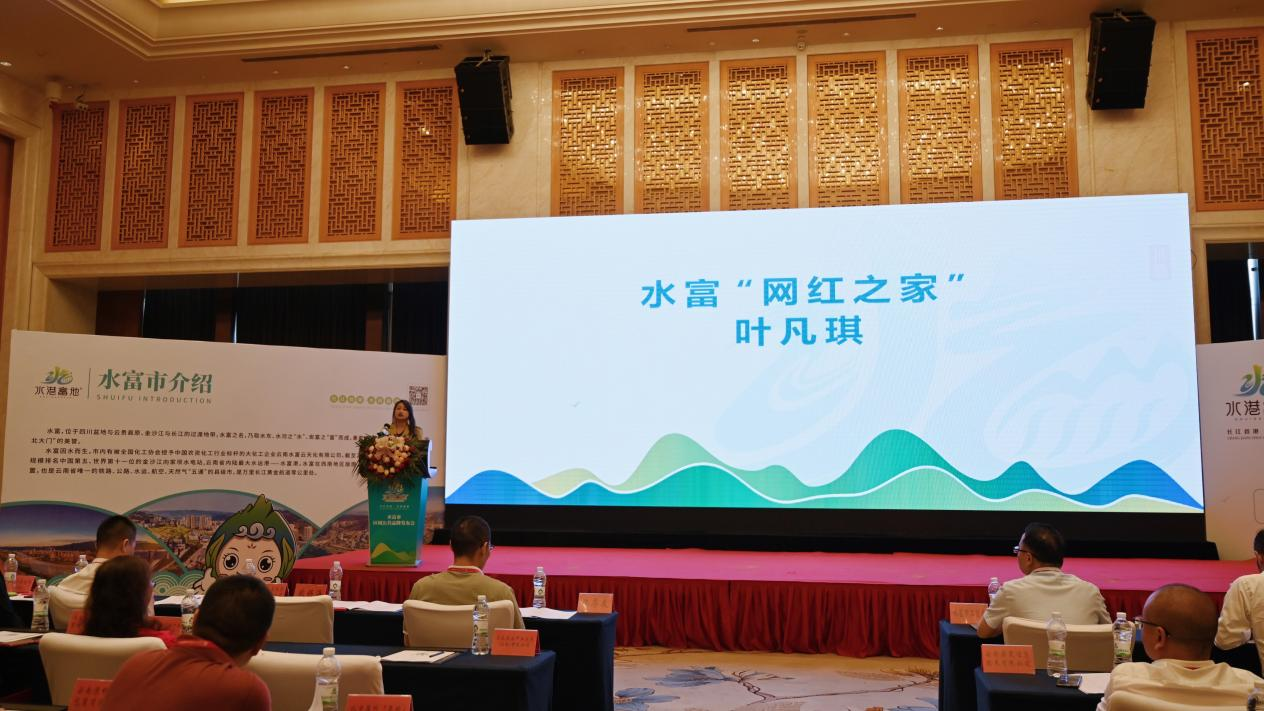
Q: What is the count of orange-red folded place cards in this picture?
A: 11